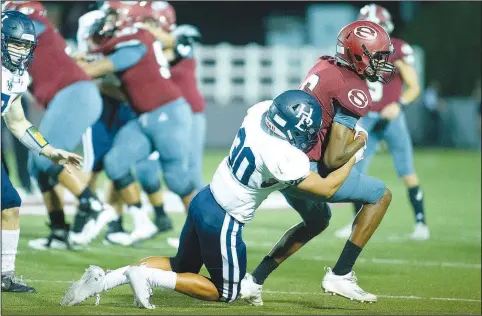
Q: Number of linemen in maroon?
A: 3